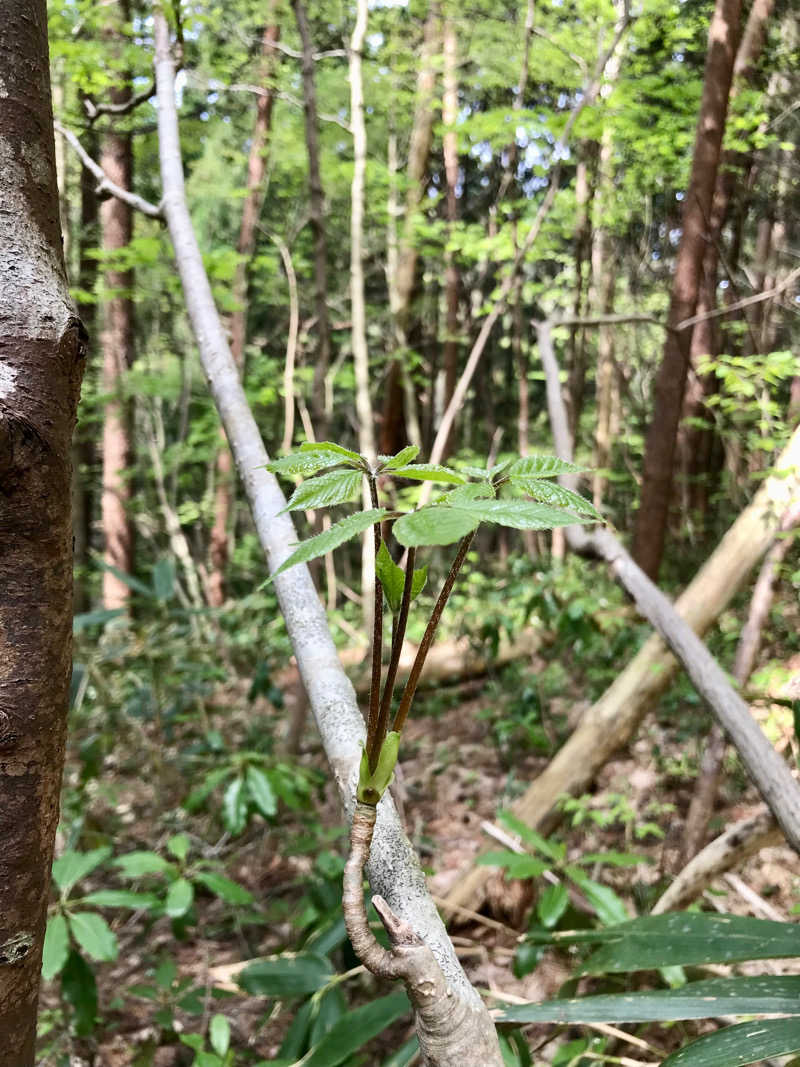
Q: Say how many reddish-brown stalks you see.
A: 3